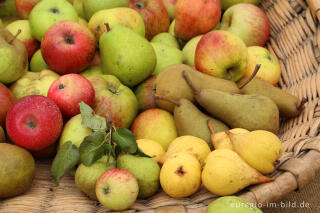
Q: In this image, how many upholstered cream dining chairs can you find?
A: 0